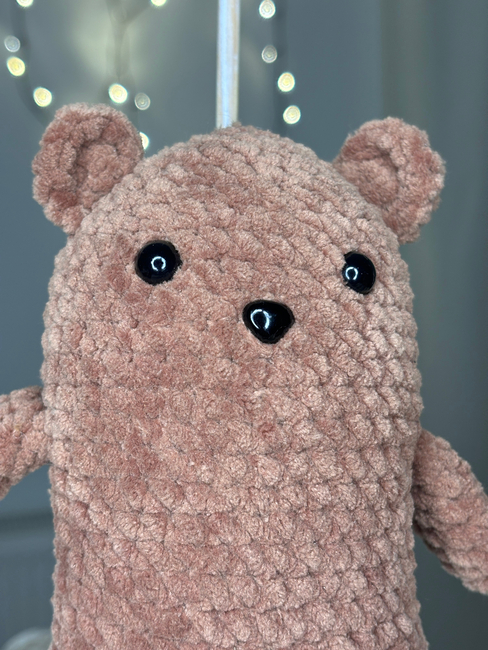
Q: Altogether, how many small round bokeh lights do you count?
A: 12